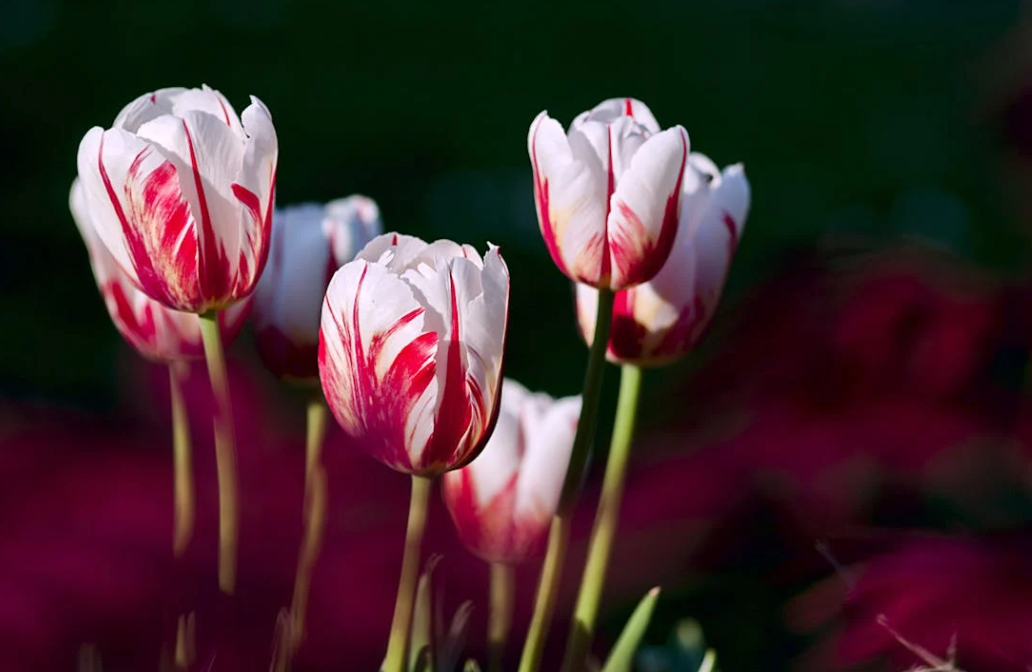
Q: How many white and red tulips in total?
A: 7